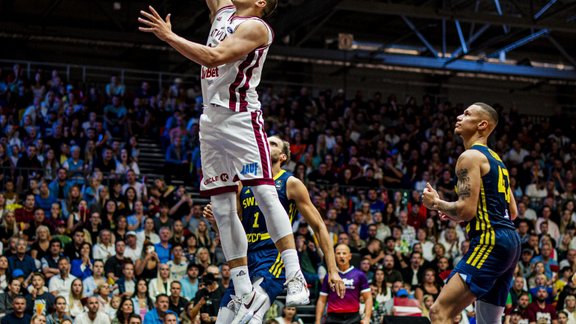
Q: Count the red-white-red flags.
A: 1